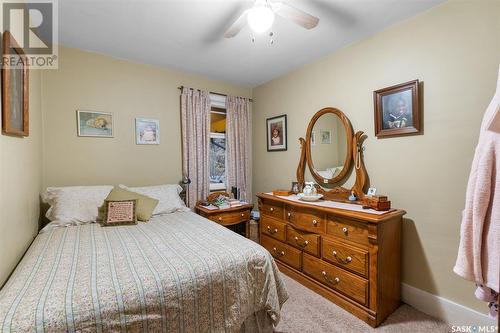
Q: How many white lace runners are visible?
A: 1